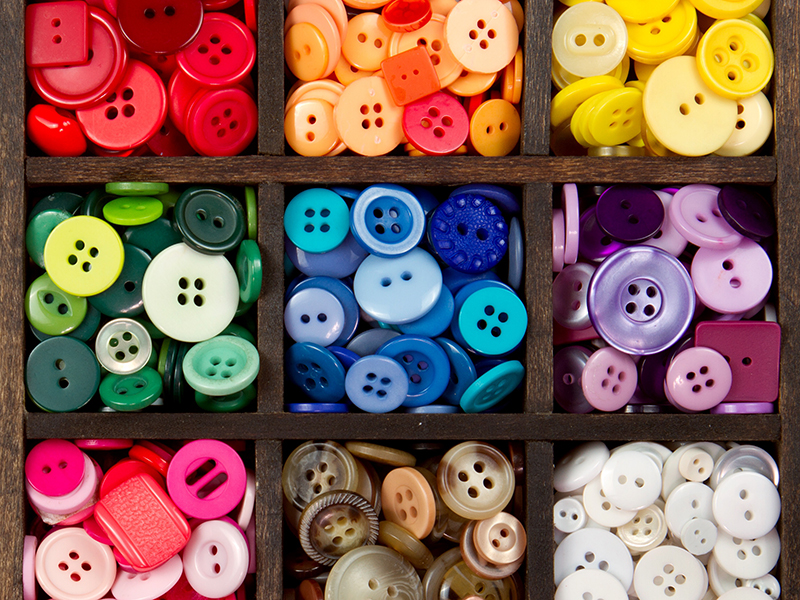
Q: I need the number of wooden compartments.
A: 9